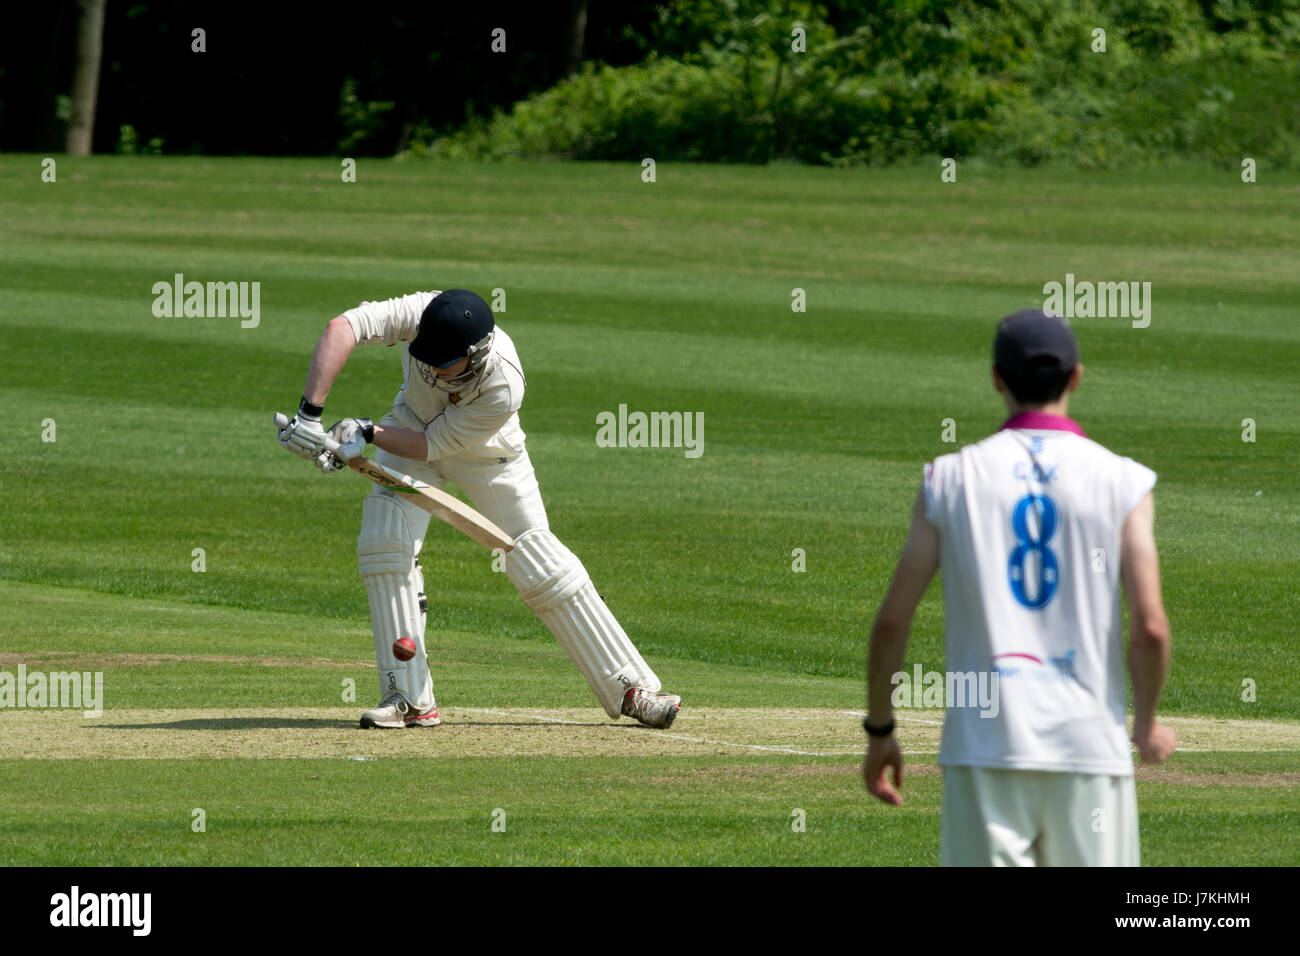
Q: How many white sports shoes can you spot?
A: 2